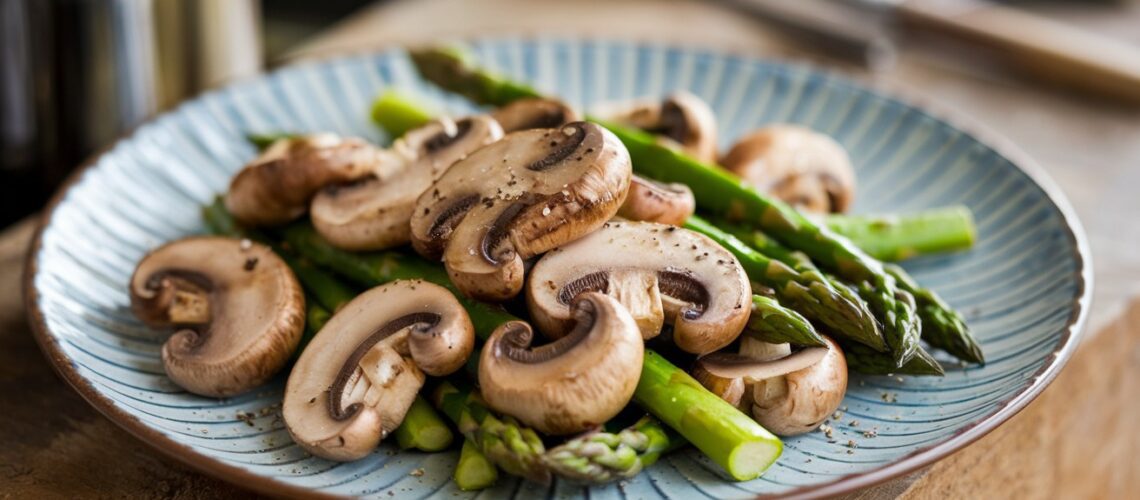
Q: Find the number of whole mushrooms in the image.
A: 0